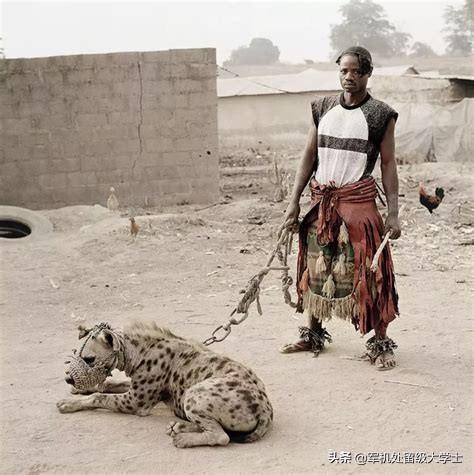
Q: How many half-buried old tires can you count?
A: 1